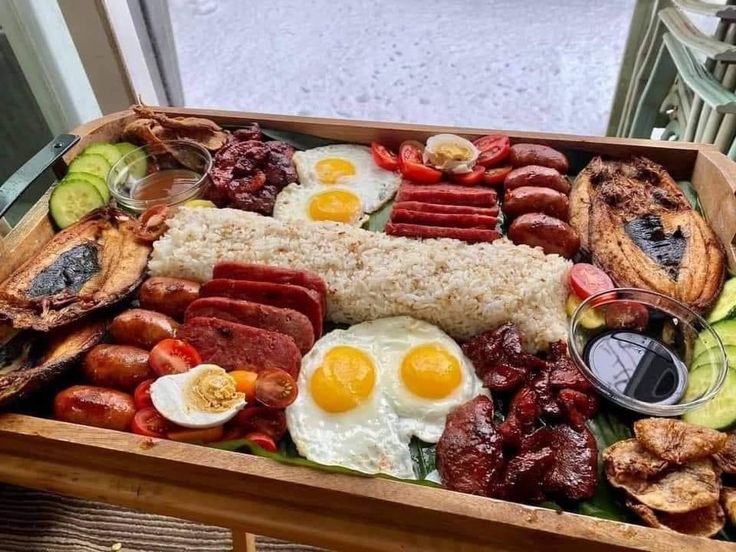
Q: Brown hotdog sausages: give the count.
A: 8